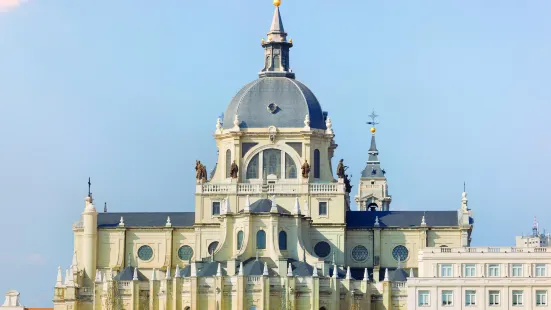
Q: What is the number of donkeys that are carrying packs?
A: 0